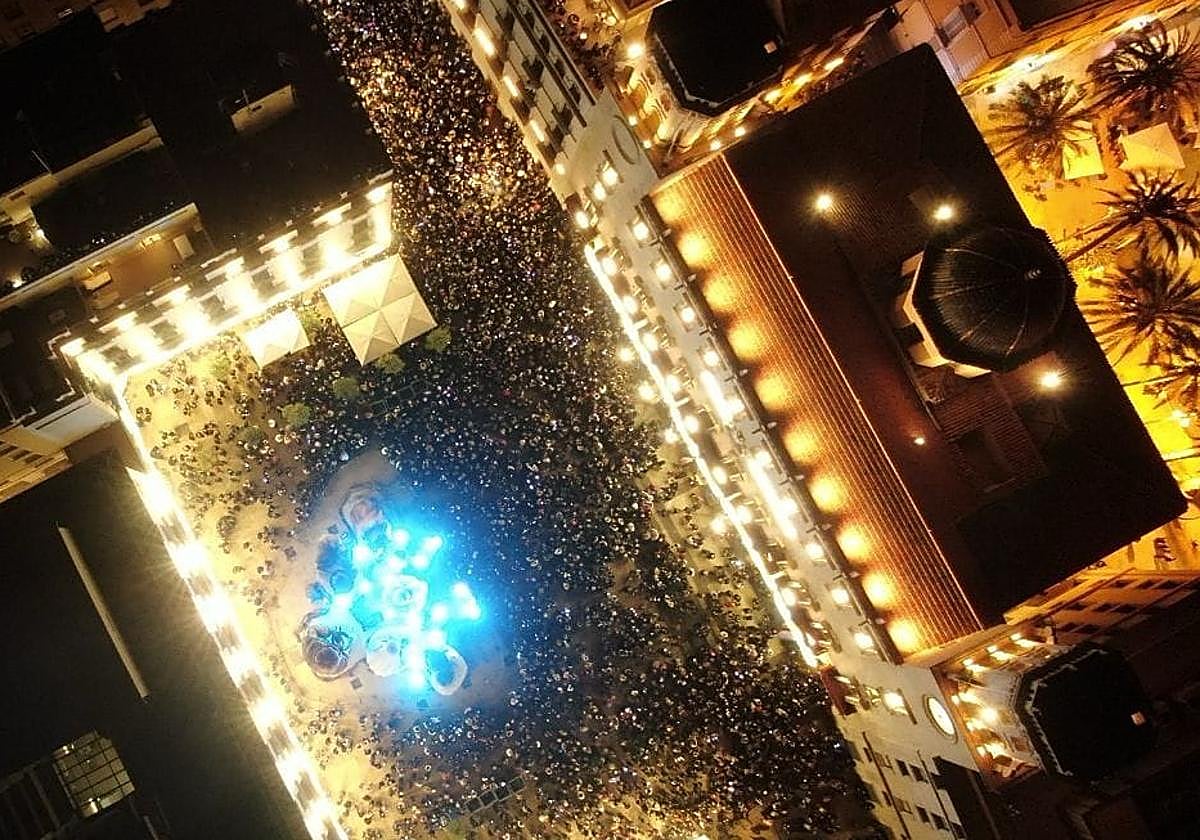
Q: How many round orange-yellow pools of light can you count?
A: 10